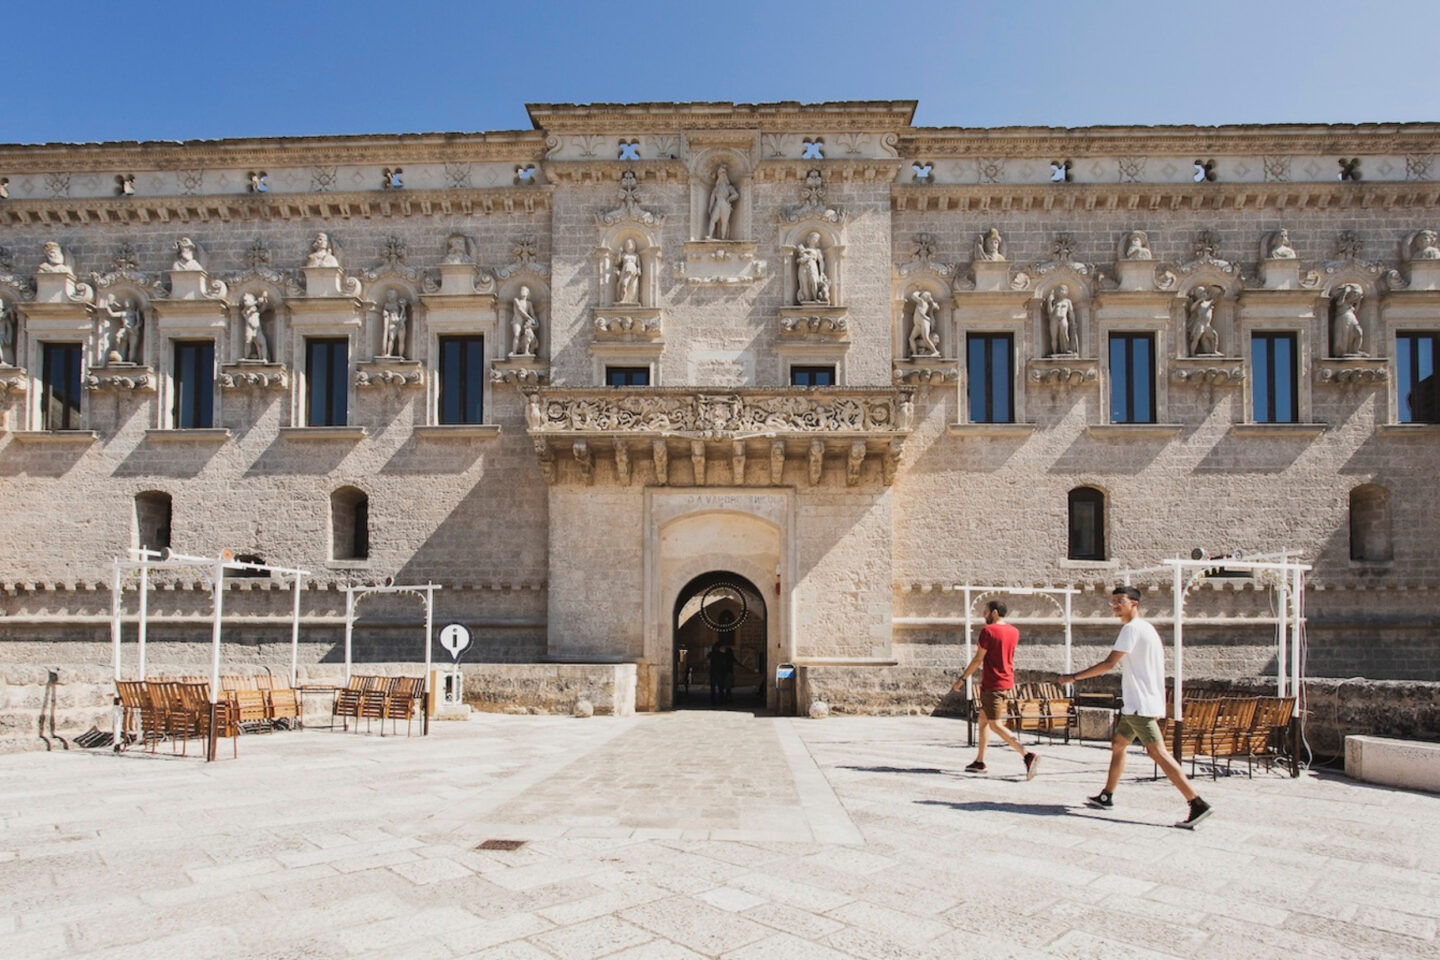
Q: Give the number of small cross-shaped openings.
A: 11